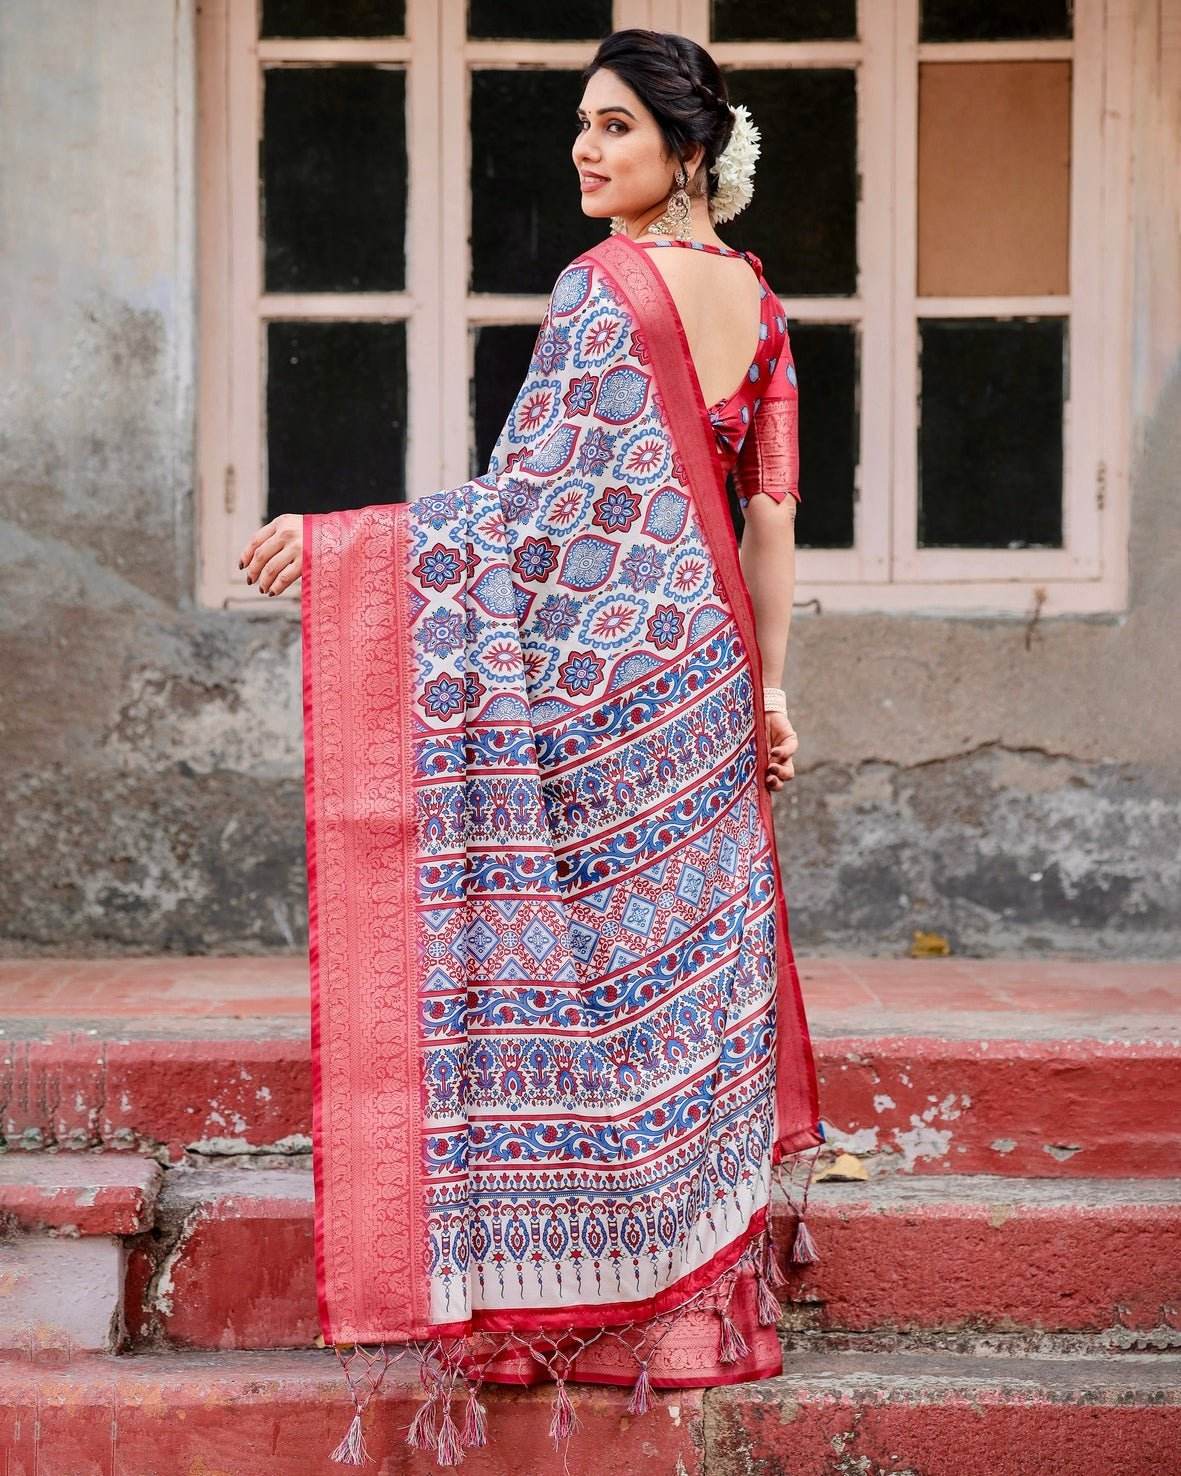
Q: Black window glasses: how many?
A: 11